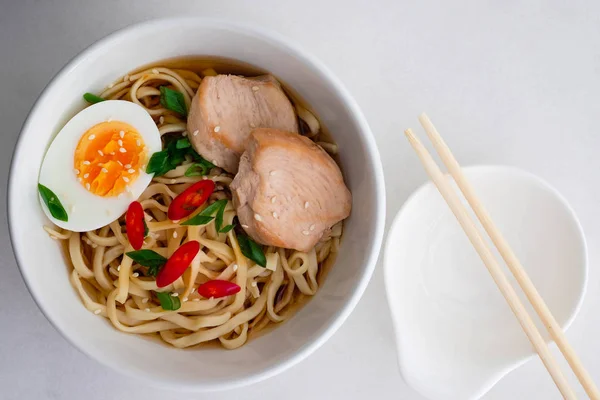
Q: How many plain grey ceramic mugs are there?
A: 0